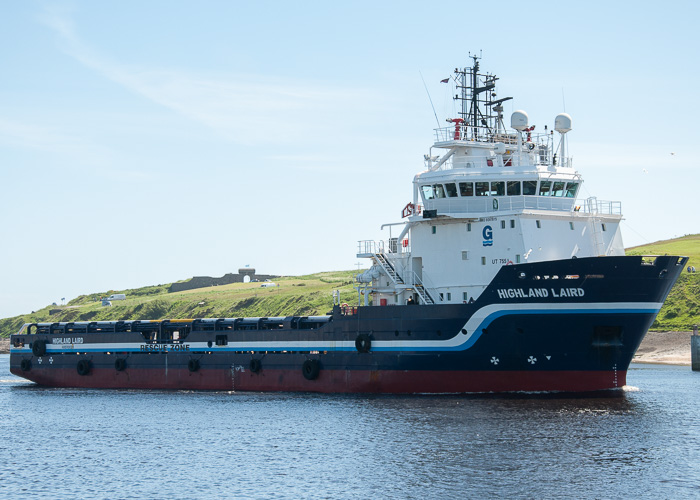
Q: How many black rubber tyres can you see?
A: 8